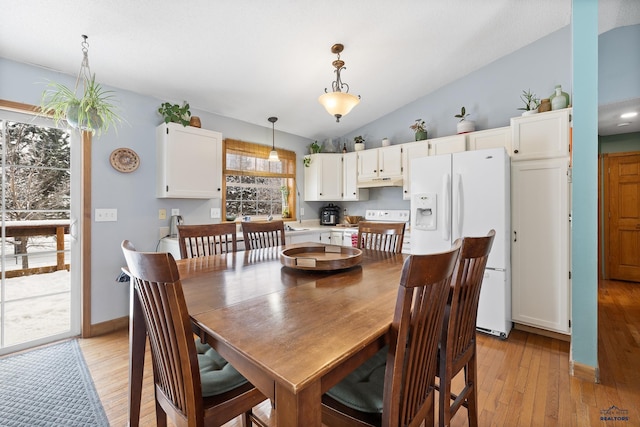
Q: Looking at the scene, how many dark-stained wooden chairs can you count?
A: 6